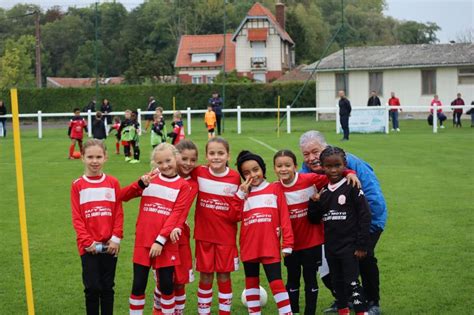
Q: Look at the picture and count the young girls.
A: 7